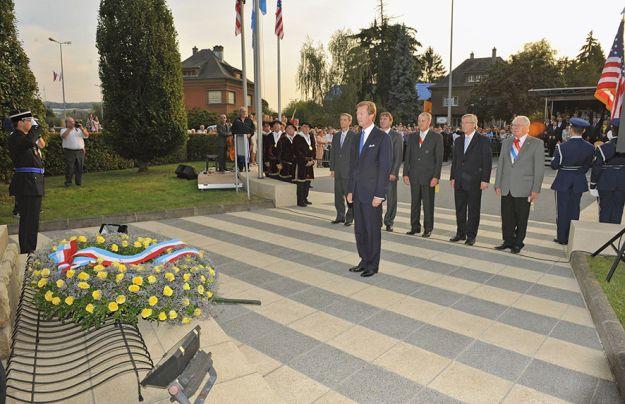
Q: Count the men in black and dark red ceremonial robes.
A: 4